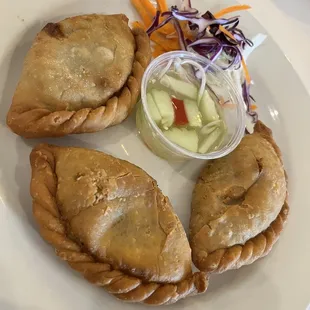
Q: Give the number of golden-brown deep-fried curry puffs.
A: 3